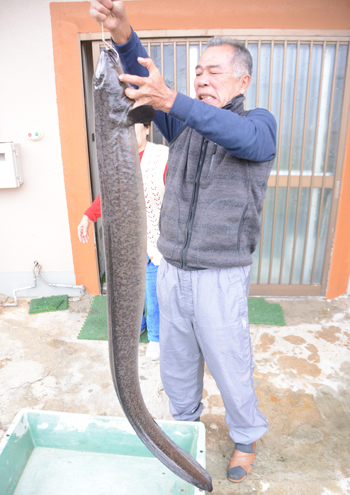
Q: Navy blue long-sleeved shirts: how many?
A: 1